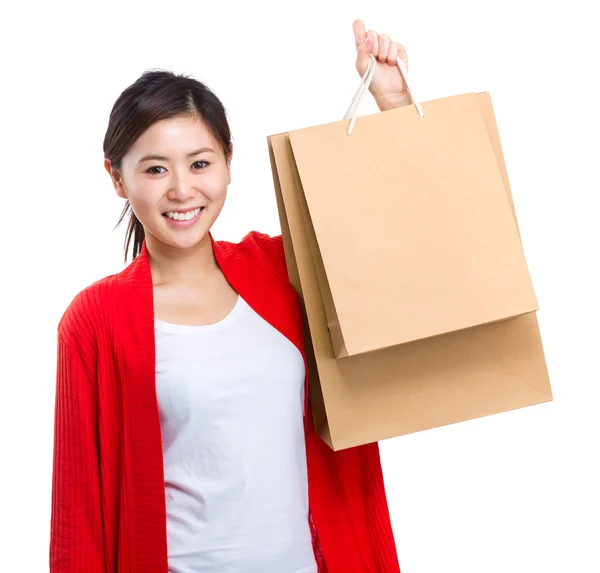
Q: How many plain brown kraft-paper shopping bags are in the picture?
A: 2